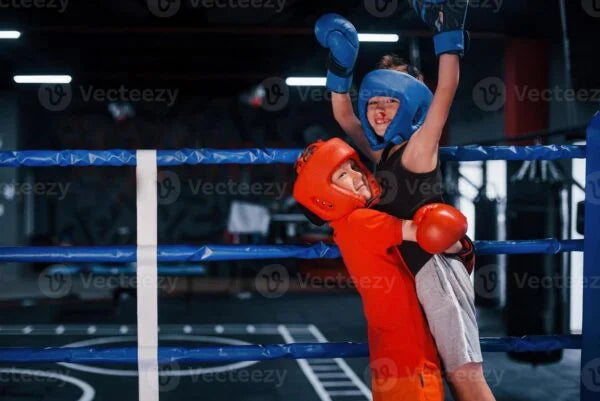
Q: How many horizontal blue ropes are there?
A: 3